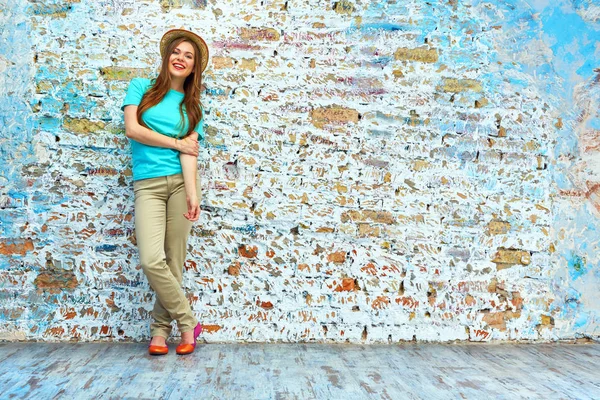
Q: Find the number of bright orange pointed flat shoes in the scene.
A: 2